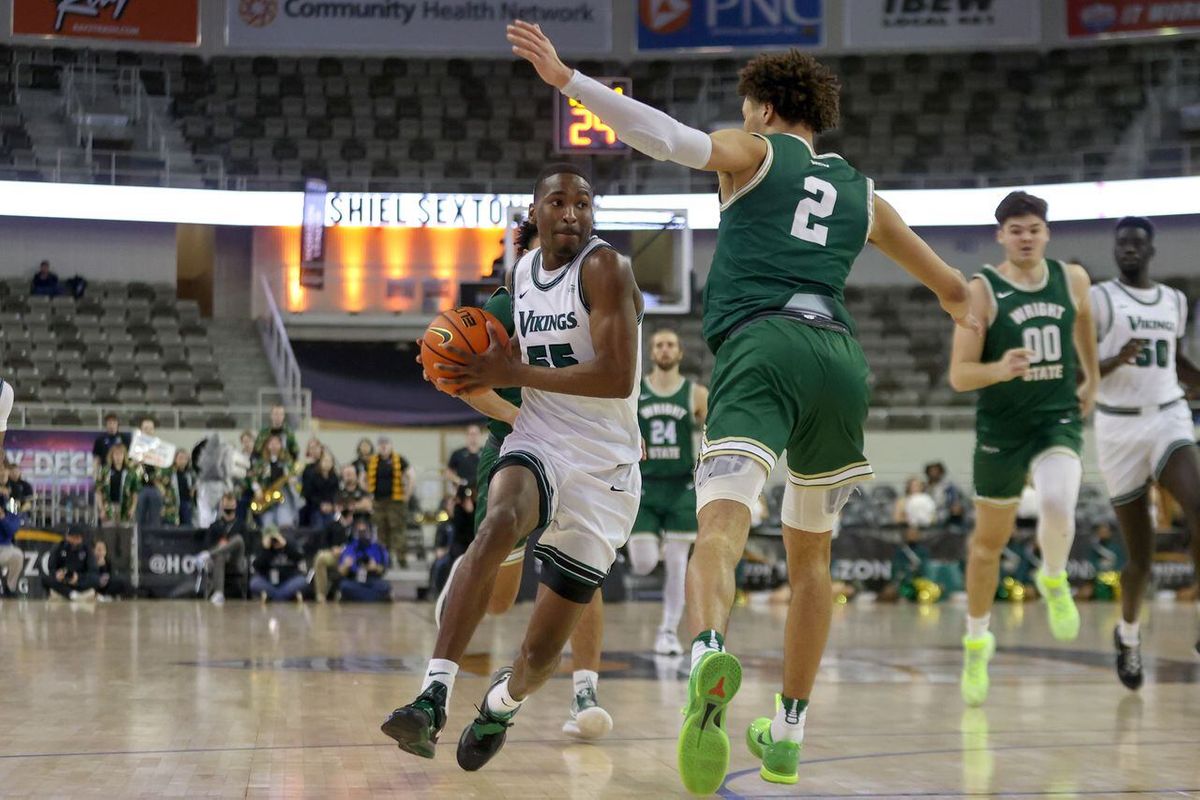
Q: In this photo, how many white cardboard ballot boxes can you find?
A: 0